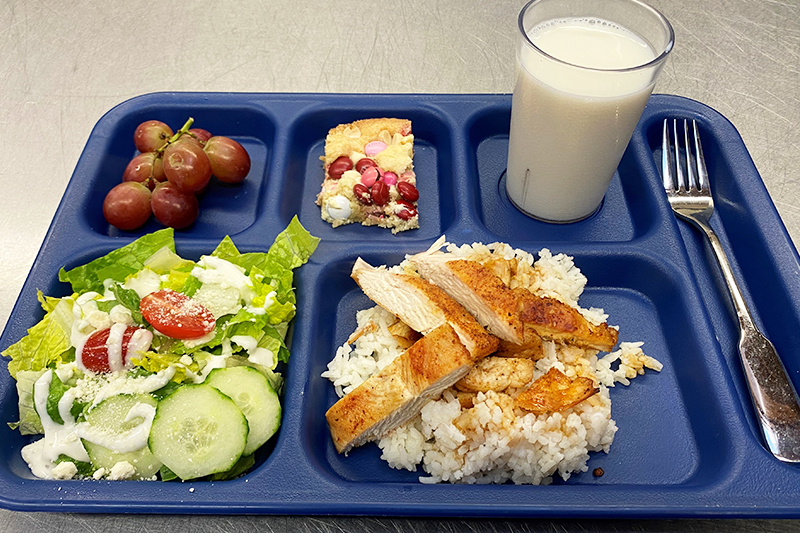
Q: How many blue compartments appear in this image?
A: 6